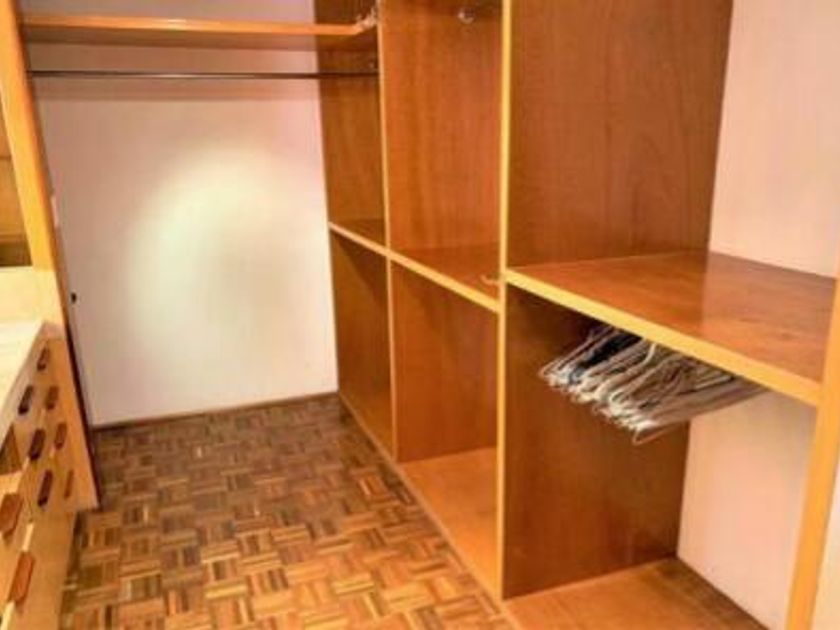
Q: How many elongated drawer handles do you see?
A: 9